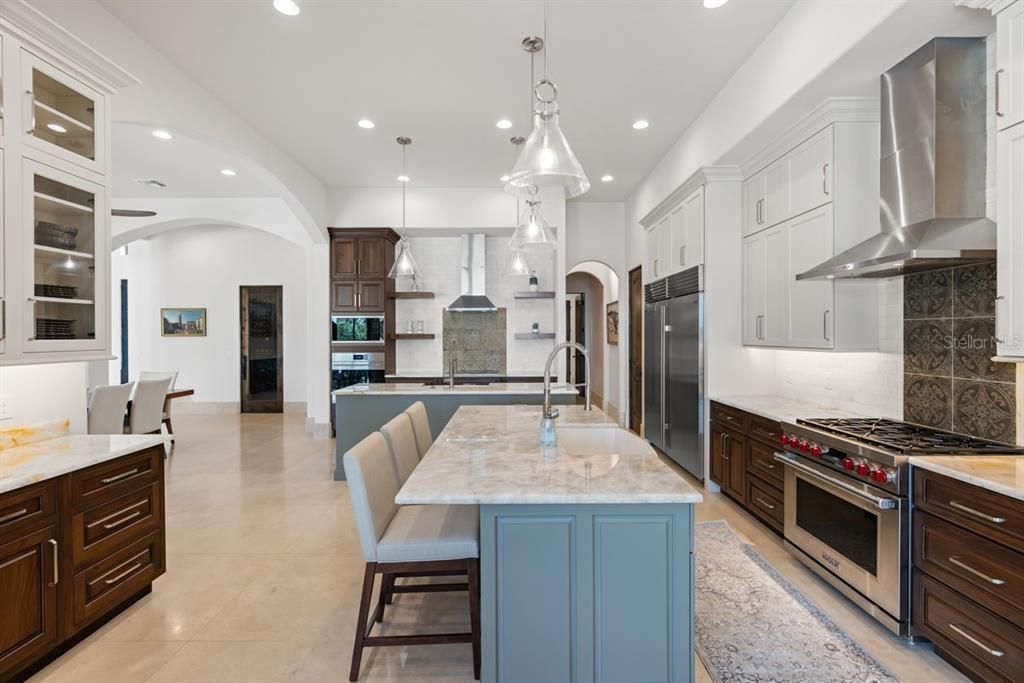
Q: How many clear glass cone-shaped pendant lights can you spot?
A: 4